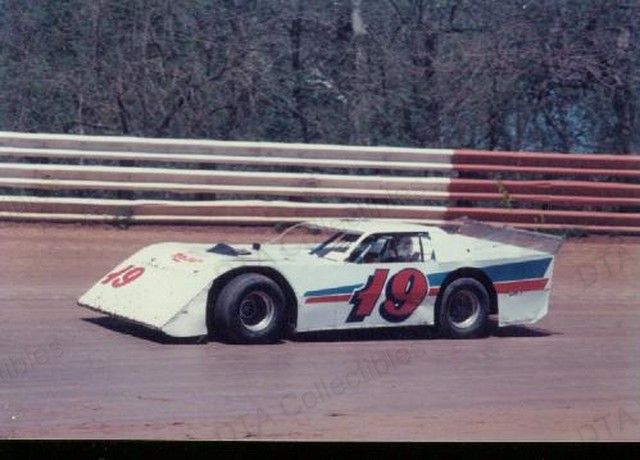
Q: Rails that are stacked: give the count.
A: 3